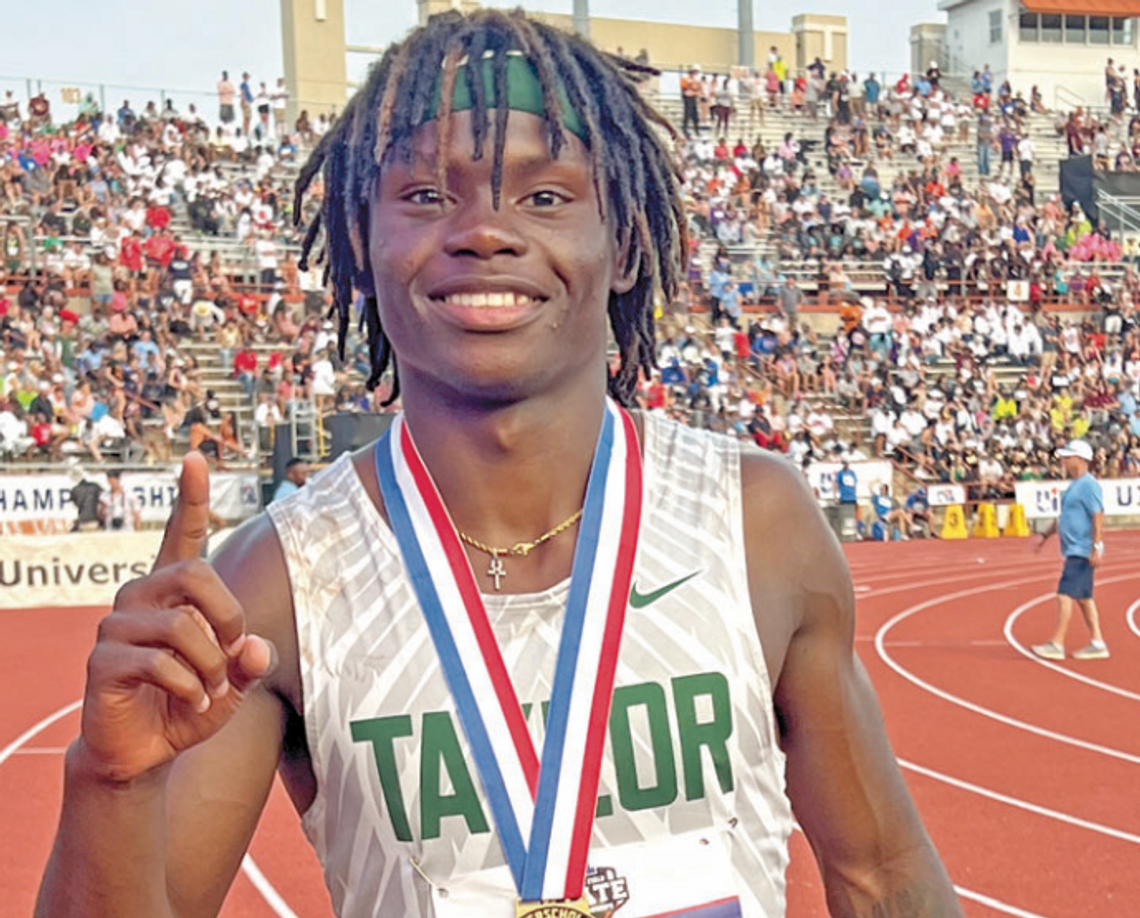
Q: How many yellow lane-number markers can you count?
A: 3